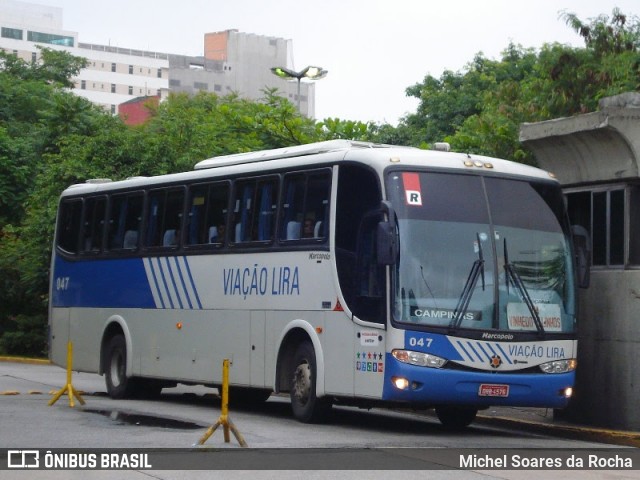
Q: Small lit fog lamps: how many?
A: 2